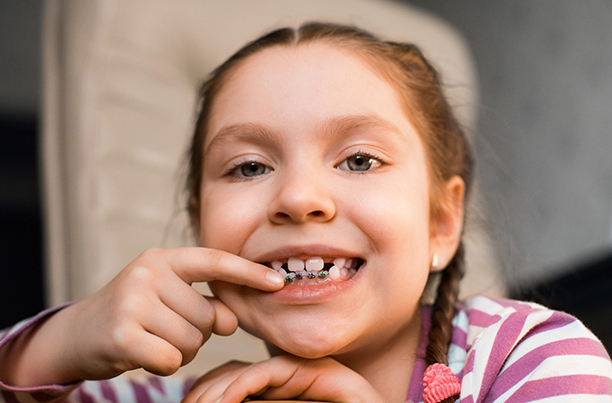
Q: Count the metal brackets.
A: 4